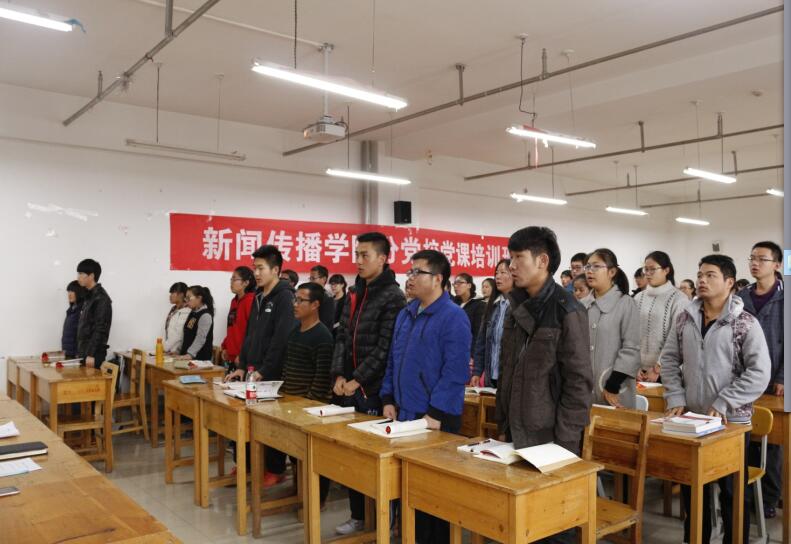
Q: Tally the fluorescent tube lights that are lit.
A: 9